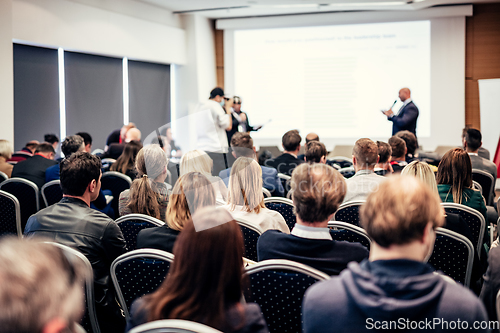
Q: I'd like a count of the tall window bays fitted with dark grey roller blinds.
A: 3